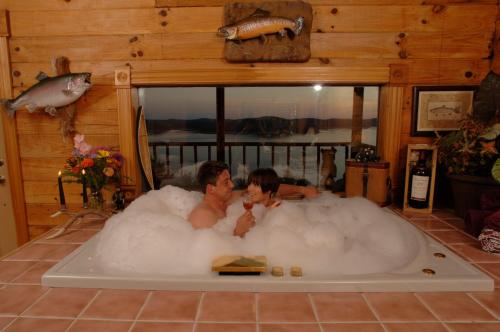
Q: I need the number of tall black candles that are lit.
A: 2